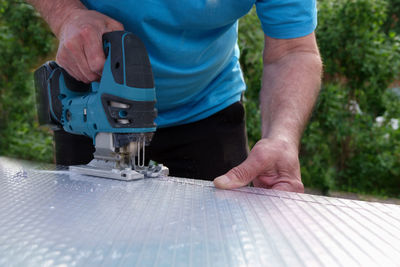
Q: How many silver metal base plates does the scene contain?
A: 1